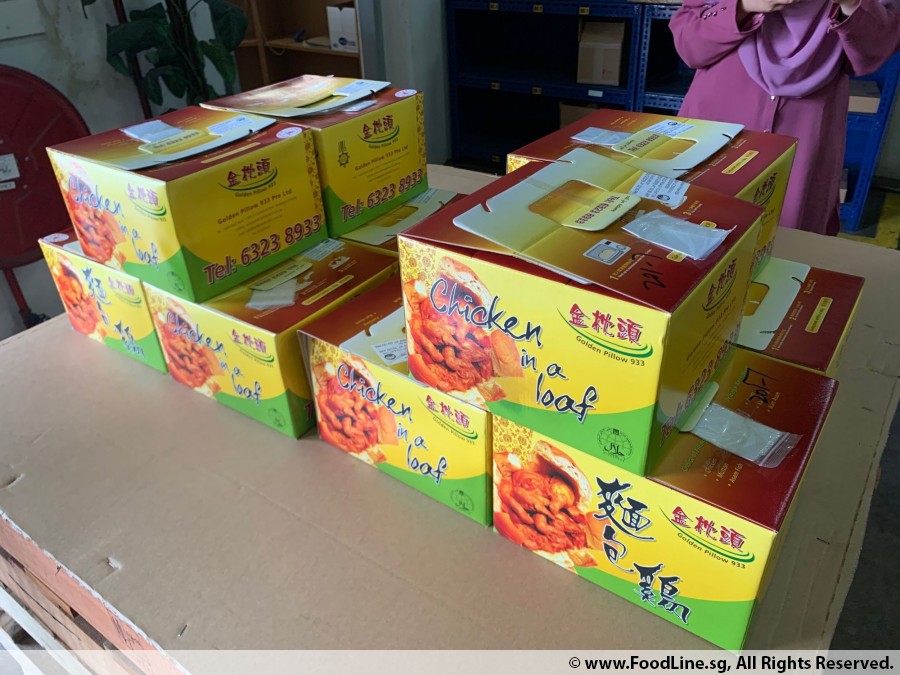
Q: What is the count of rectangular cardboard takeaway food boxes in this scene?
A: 10